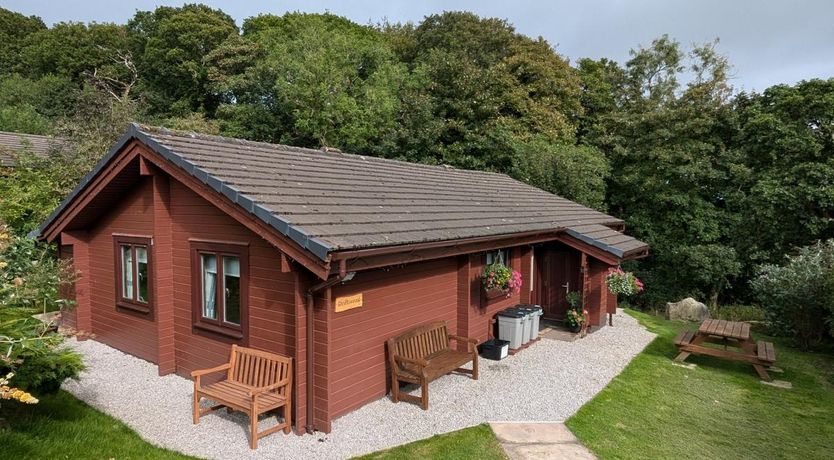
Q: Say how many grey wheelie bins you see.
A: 3